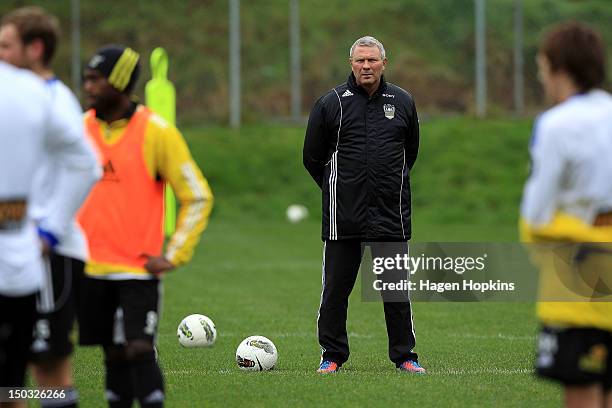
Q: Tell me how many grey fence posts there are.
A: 5